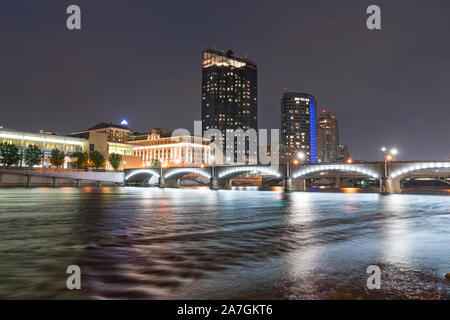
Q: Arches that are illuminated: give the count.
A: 5